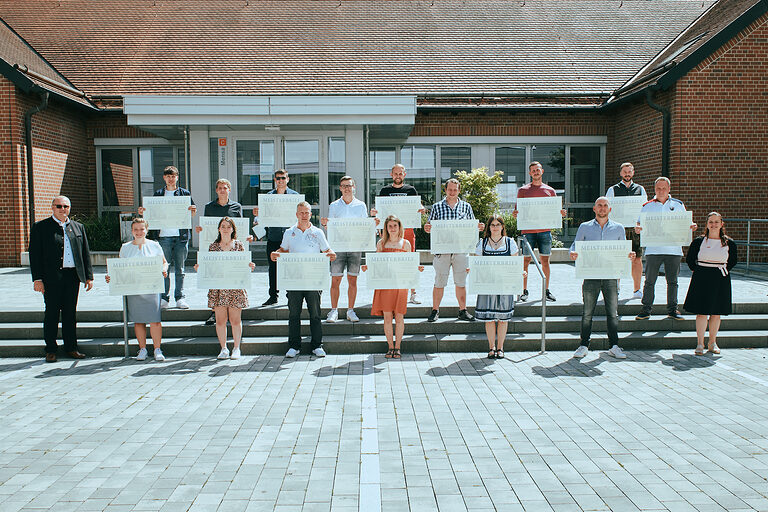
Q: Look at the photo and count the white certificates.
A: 15